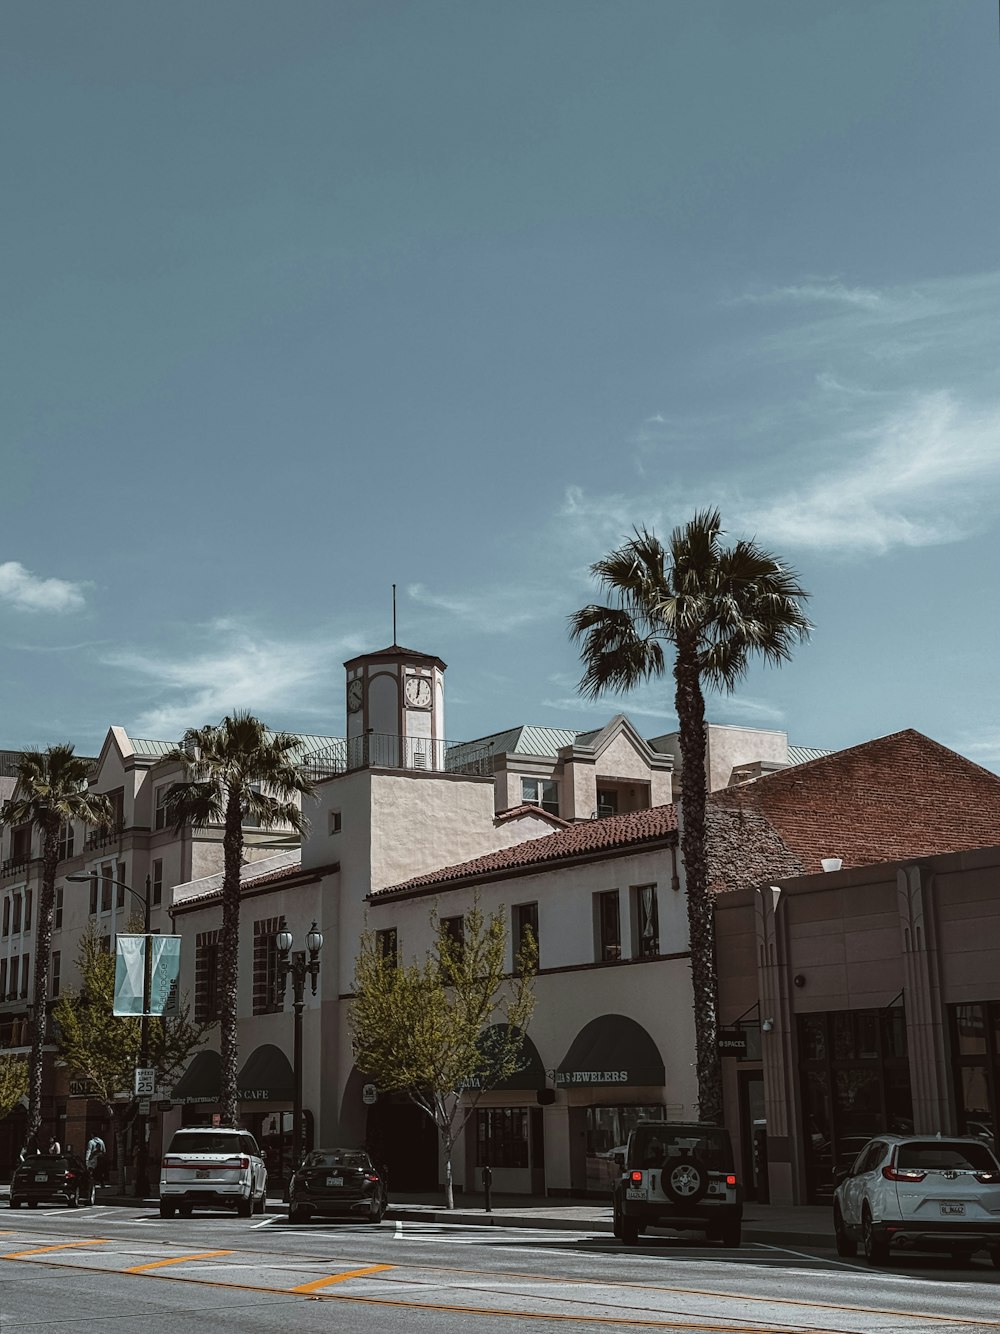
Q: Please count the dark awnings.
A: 4